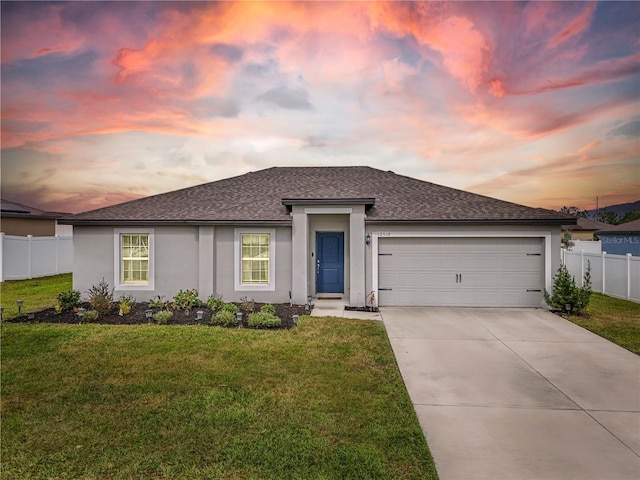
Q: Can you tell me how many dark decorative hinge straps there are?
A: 4